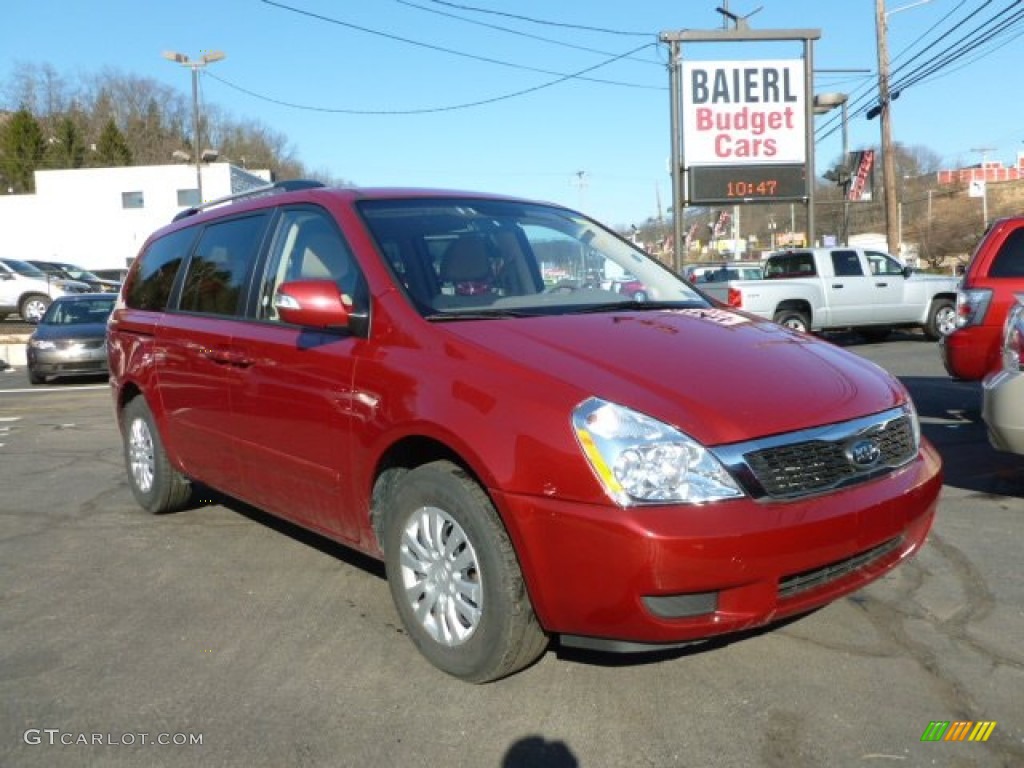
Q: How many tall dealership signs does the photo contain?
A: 1